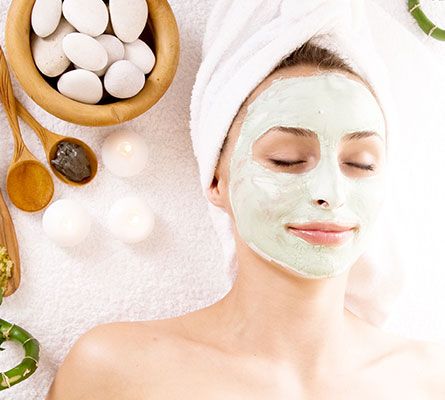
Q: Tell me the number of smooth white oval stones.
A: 9